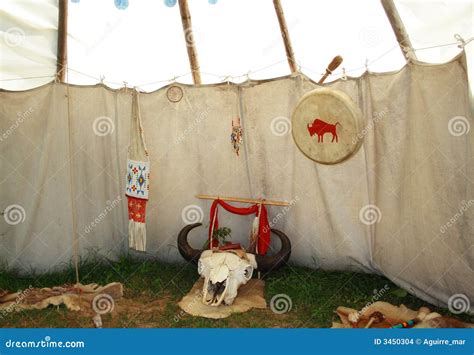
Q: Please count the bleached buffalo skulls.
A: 1